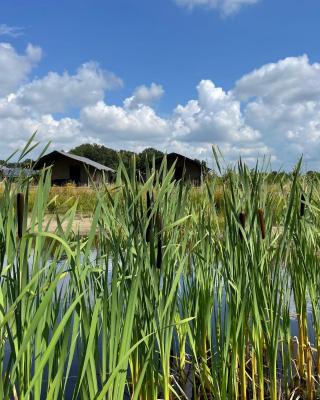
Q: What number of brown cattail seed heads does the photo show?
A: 6